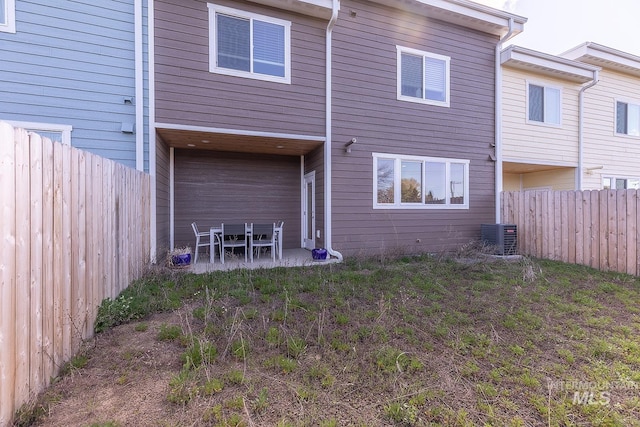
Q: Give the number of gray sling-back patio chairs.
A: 4